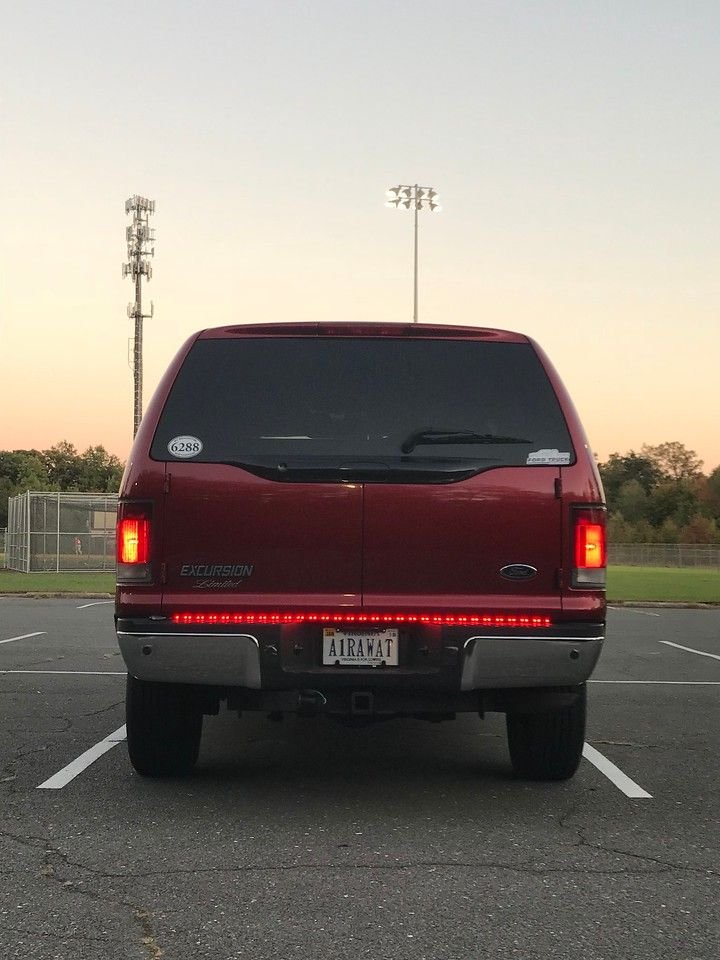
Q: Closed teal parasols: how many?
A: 0